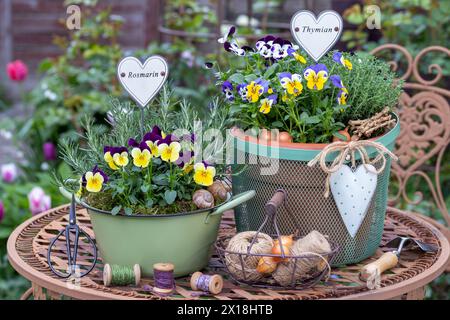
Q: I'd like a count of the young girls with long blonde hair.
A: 0